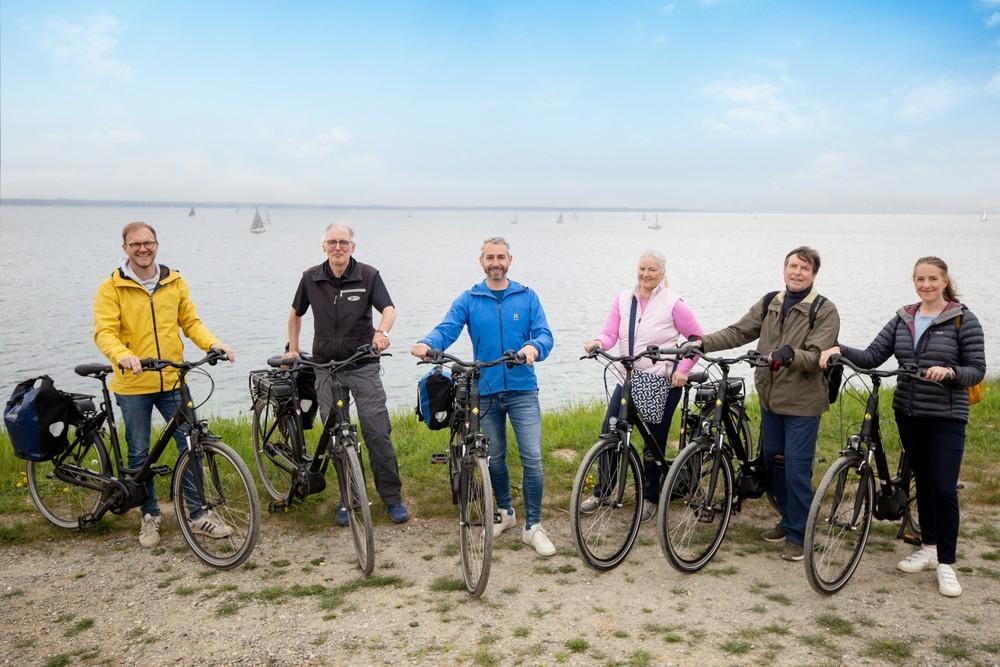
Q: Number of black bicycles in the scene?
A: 6